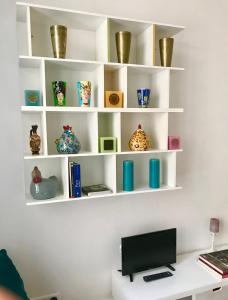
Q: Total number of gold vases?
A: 3